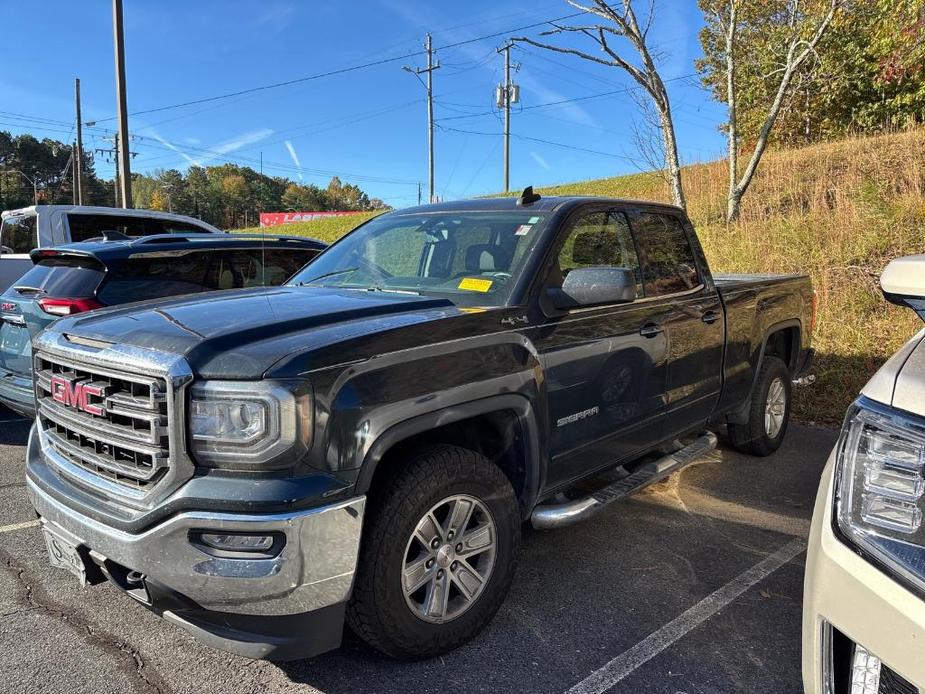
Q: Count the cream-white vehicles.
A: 1